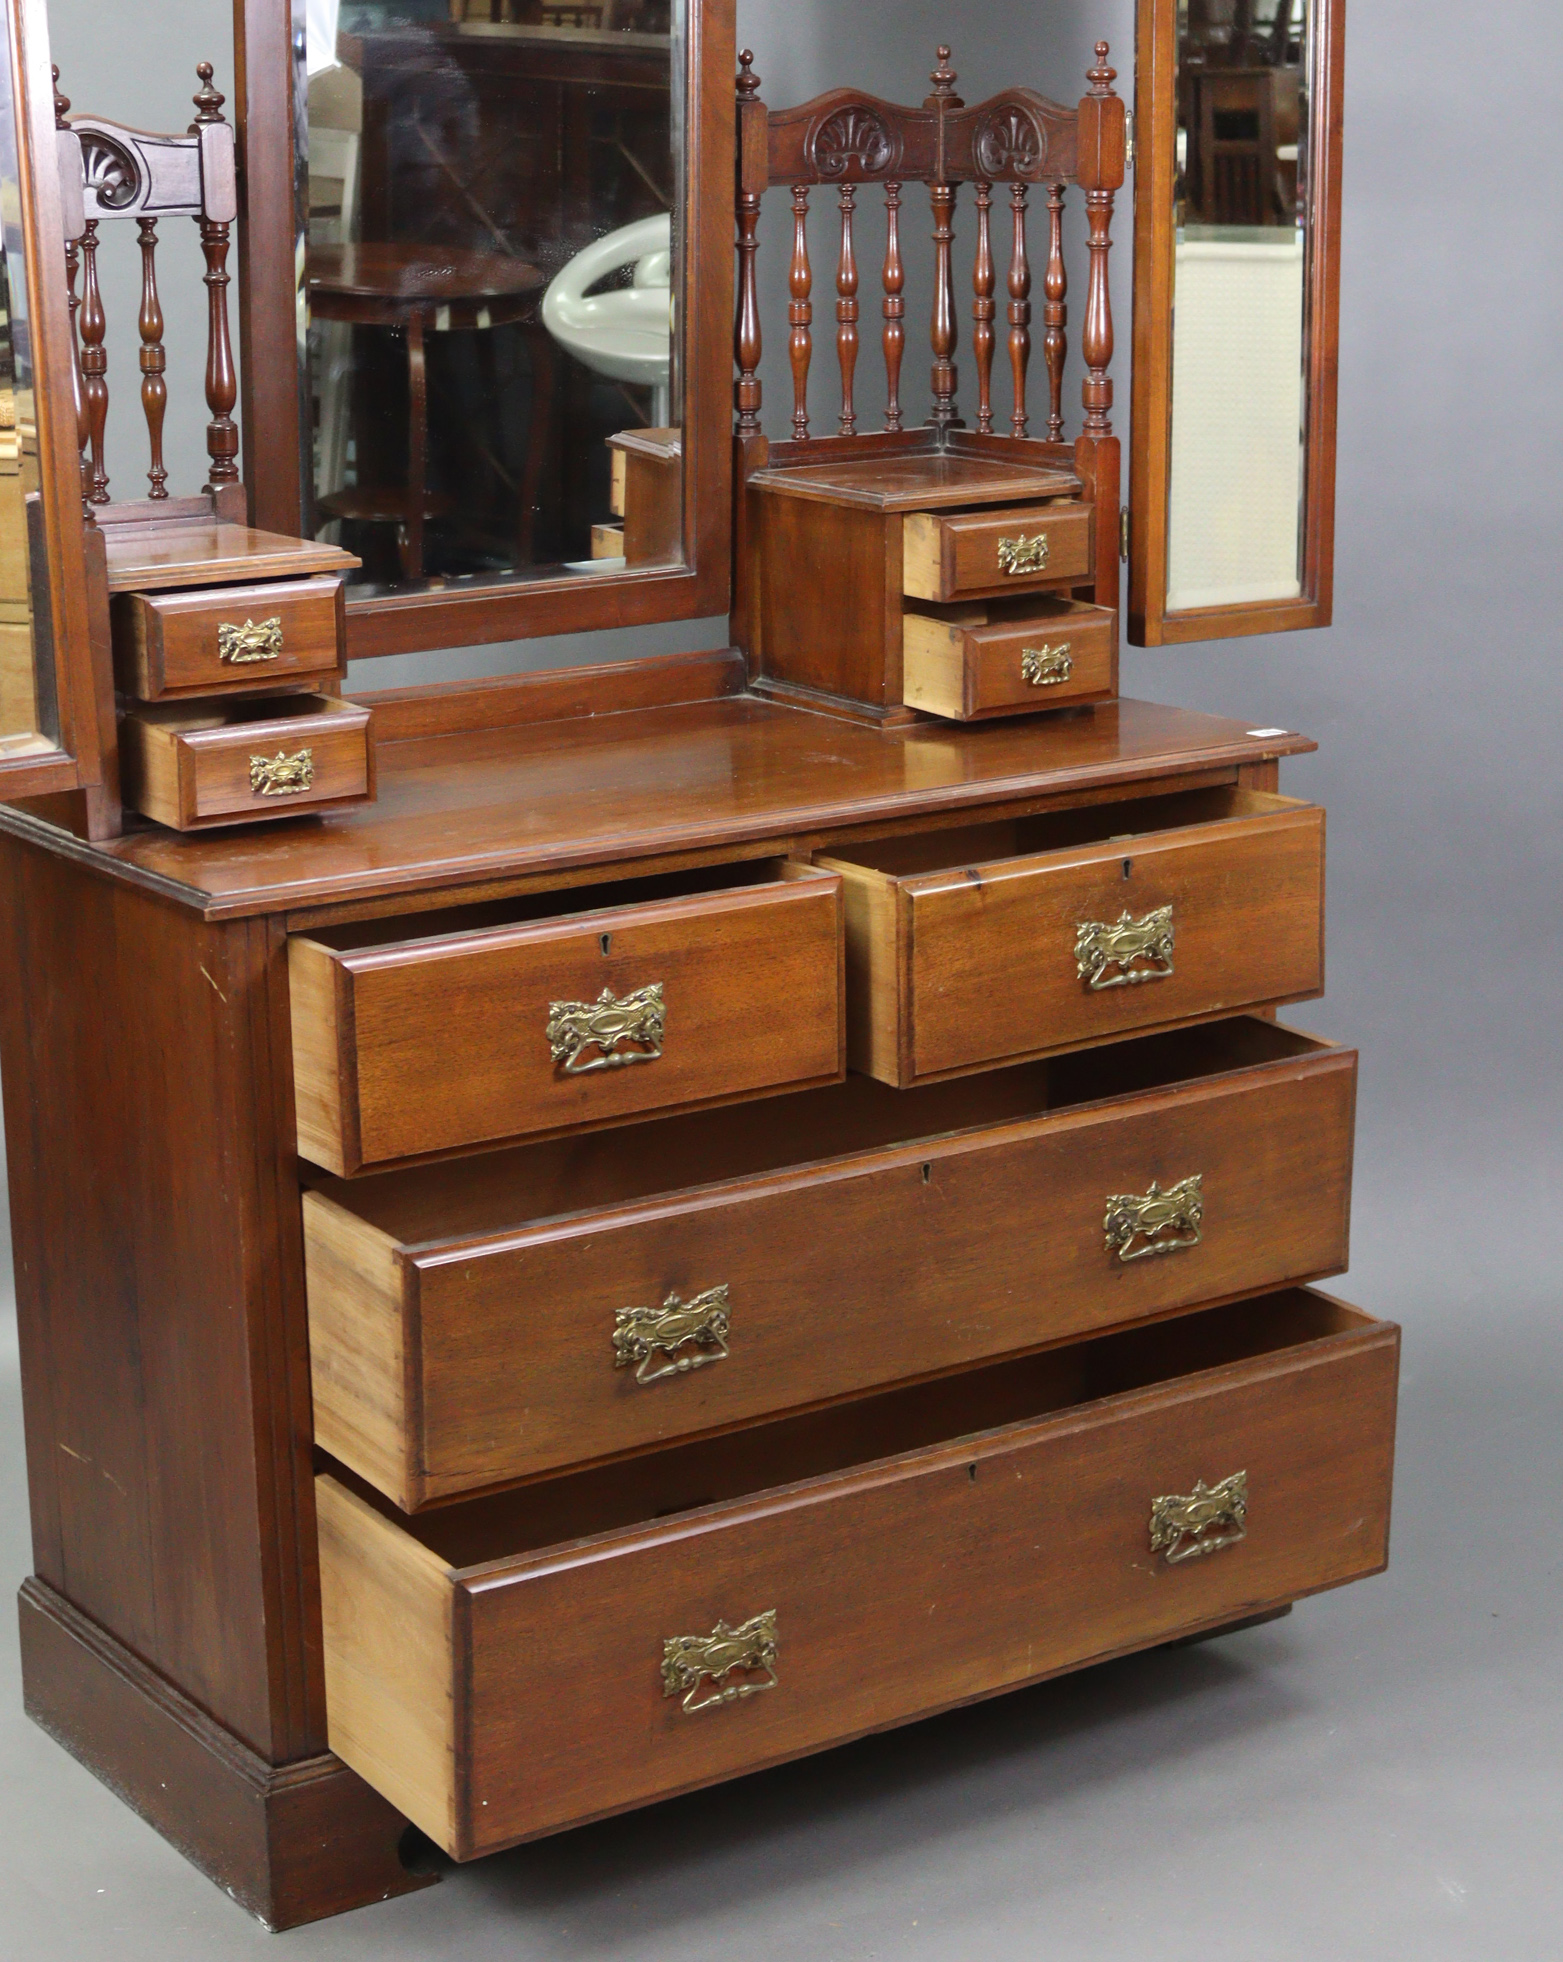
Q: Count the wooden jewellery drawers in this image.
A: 4